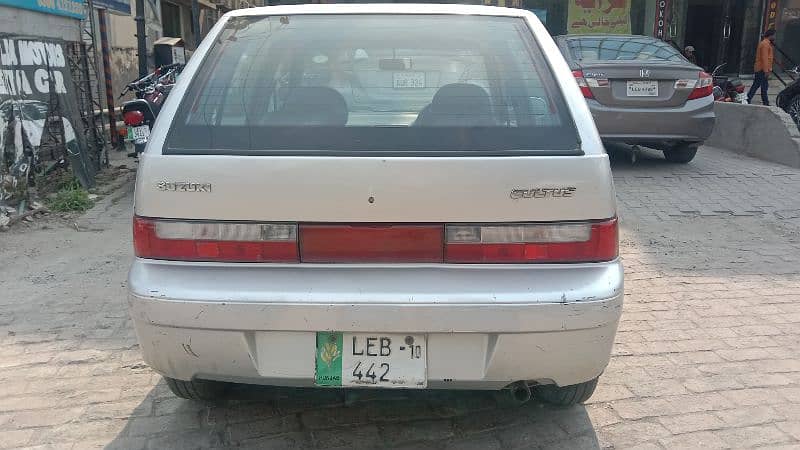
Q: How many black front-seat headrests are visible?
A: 2